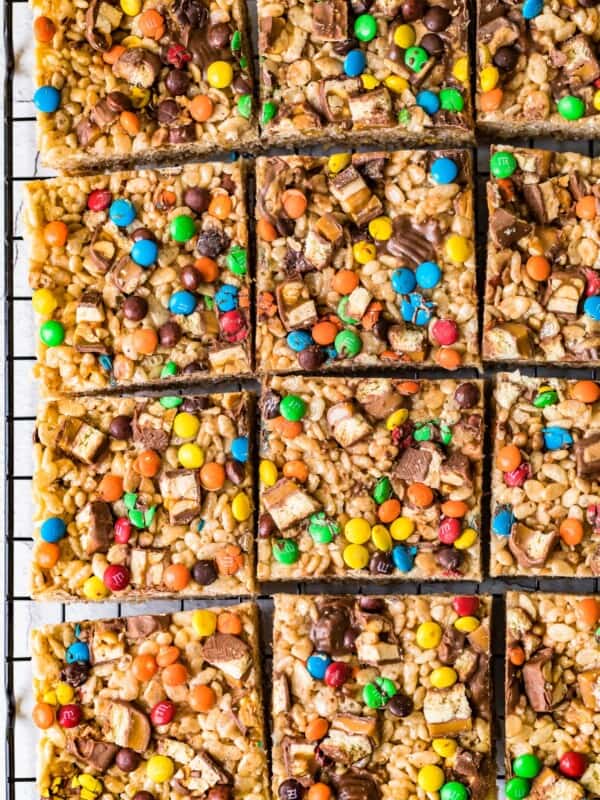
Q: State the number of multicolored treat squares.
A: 12